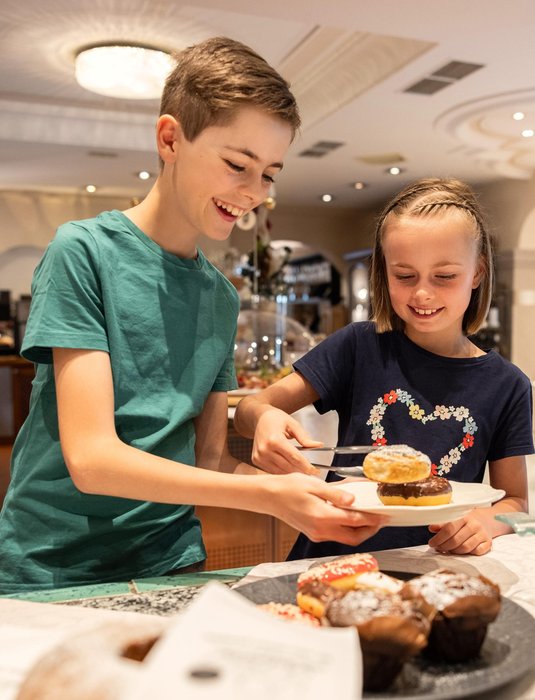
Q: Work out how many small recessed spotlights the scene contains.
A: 7